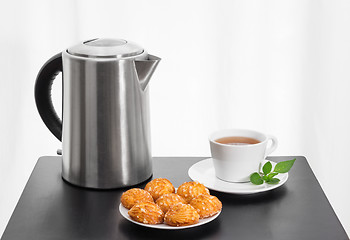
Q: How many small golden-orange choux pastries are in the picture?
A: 7